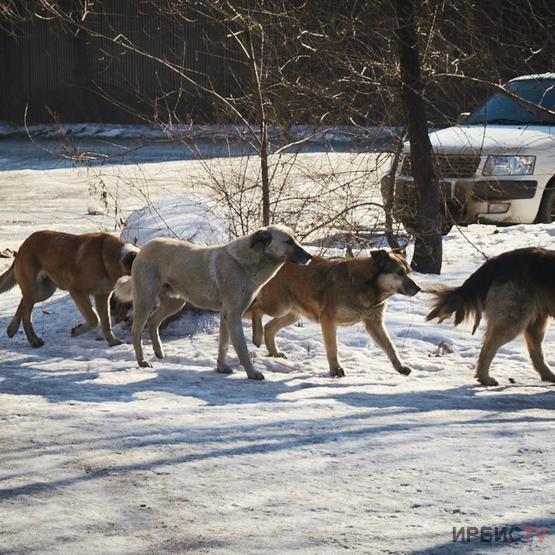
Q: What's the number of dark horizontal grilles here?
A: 1